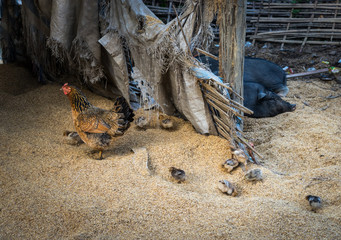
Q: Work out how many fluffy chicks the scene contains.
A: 8